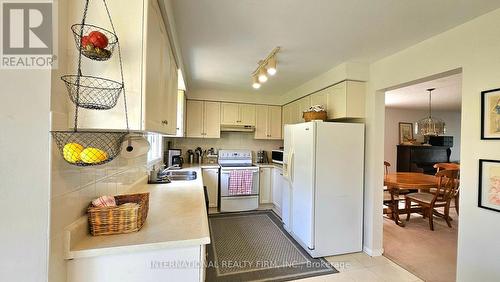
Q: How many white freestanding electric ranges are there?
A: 1